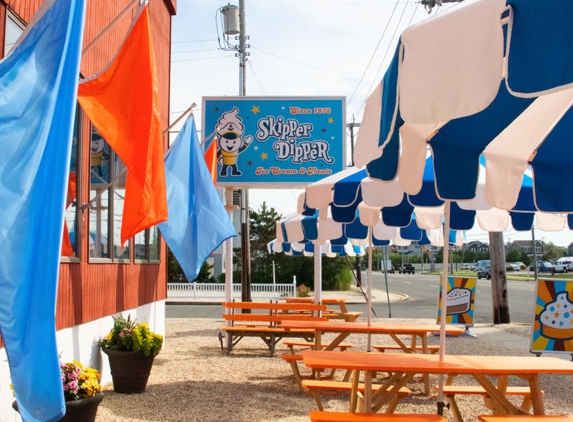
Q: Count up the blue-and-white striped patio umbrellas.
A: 4